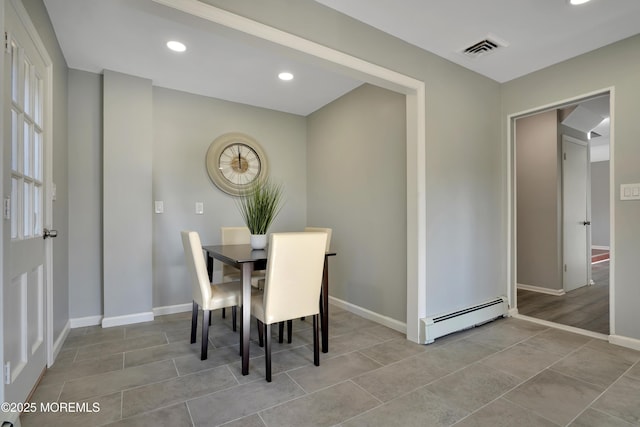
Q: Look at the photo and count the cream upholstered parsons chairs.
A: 4